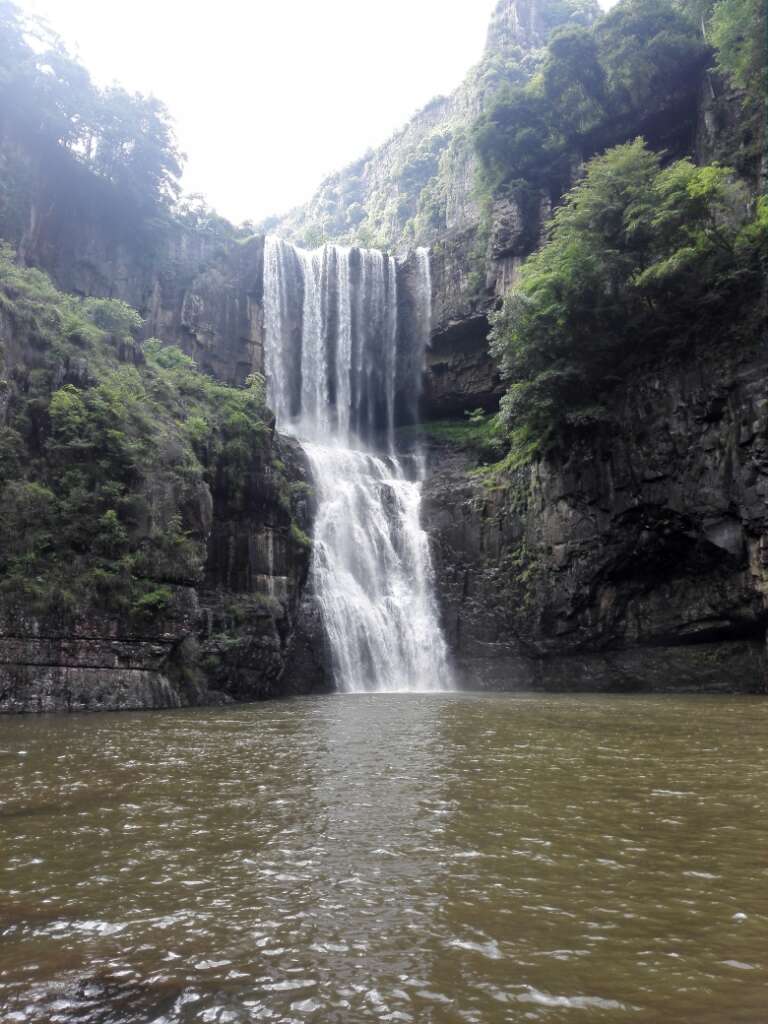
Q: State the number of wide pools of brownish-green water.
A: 1